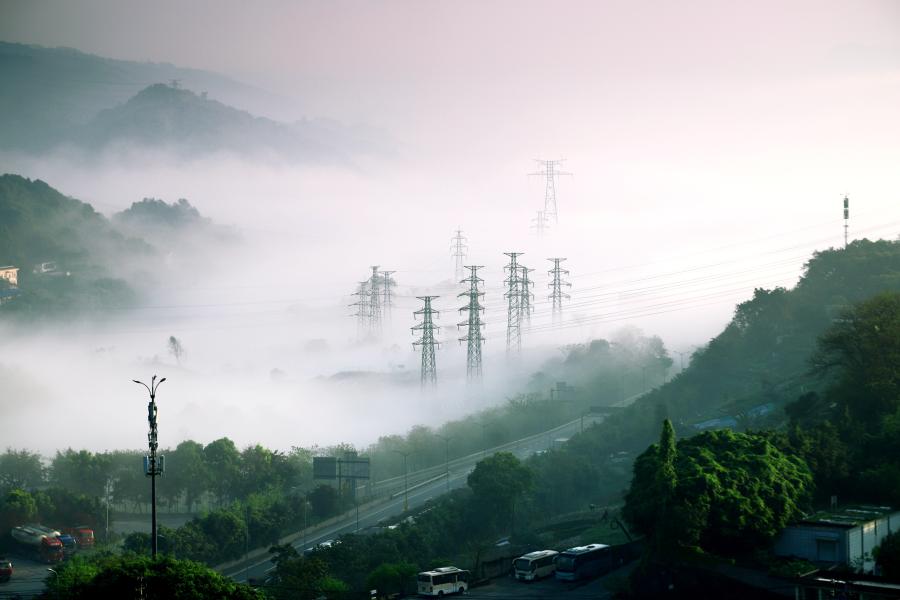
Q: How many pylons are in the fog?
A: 11